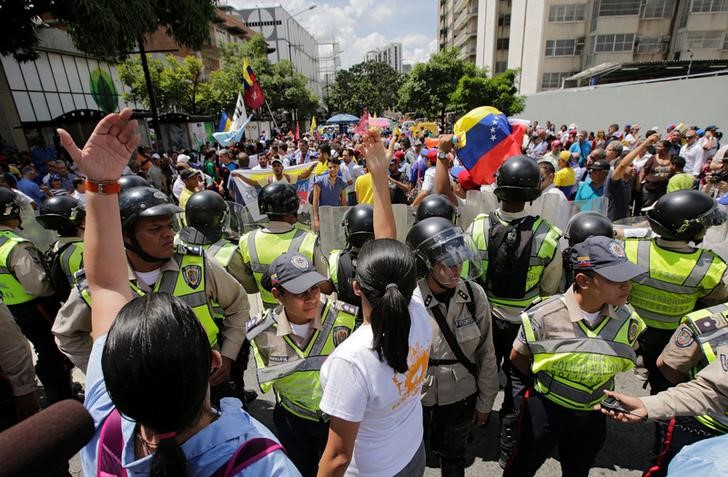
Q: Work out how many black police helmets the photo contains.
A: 12